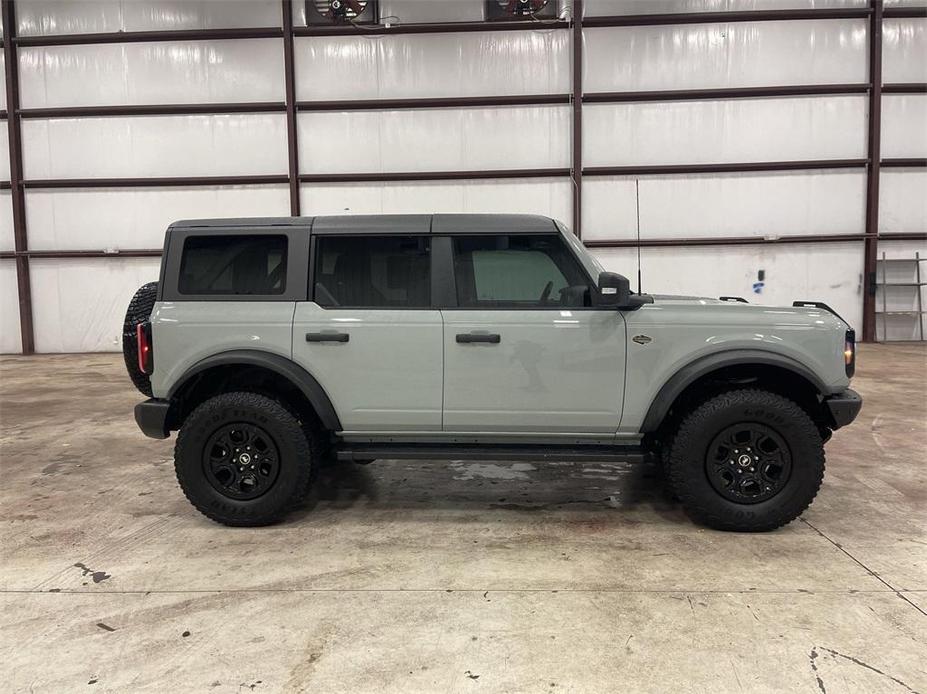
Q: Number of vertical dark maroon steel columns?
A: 4